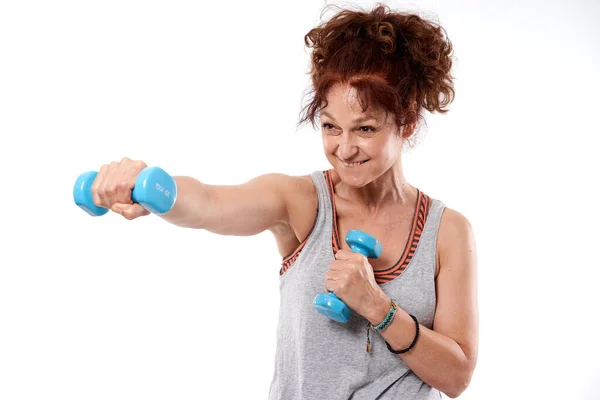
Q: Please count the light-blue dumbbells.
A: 2